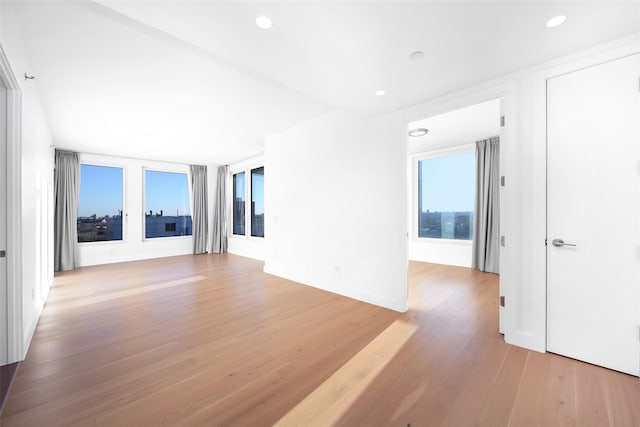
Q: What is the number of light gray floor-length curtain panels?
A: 4